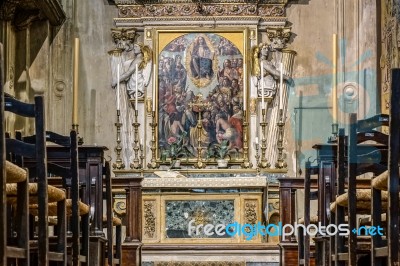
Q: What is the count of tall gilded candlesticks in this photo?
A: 6